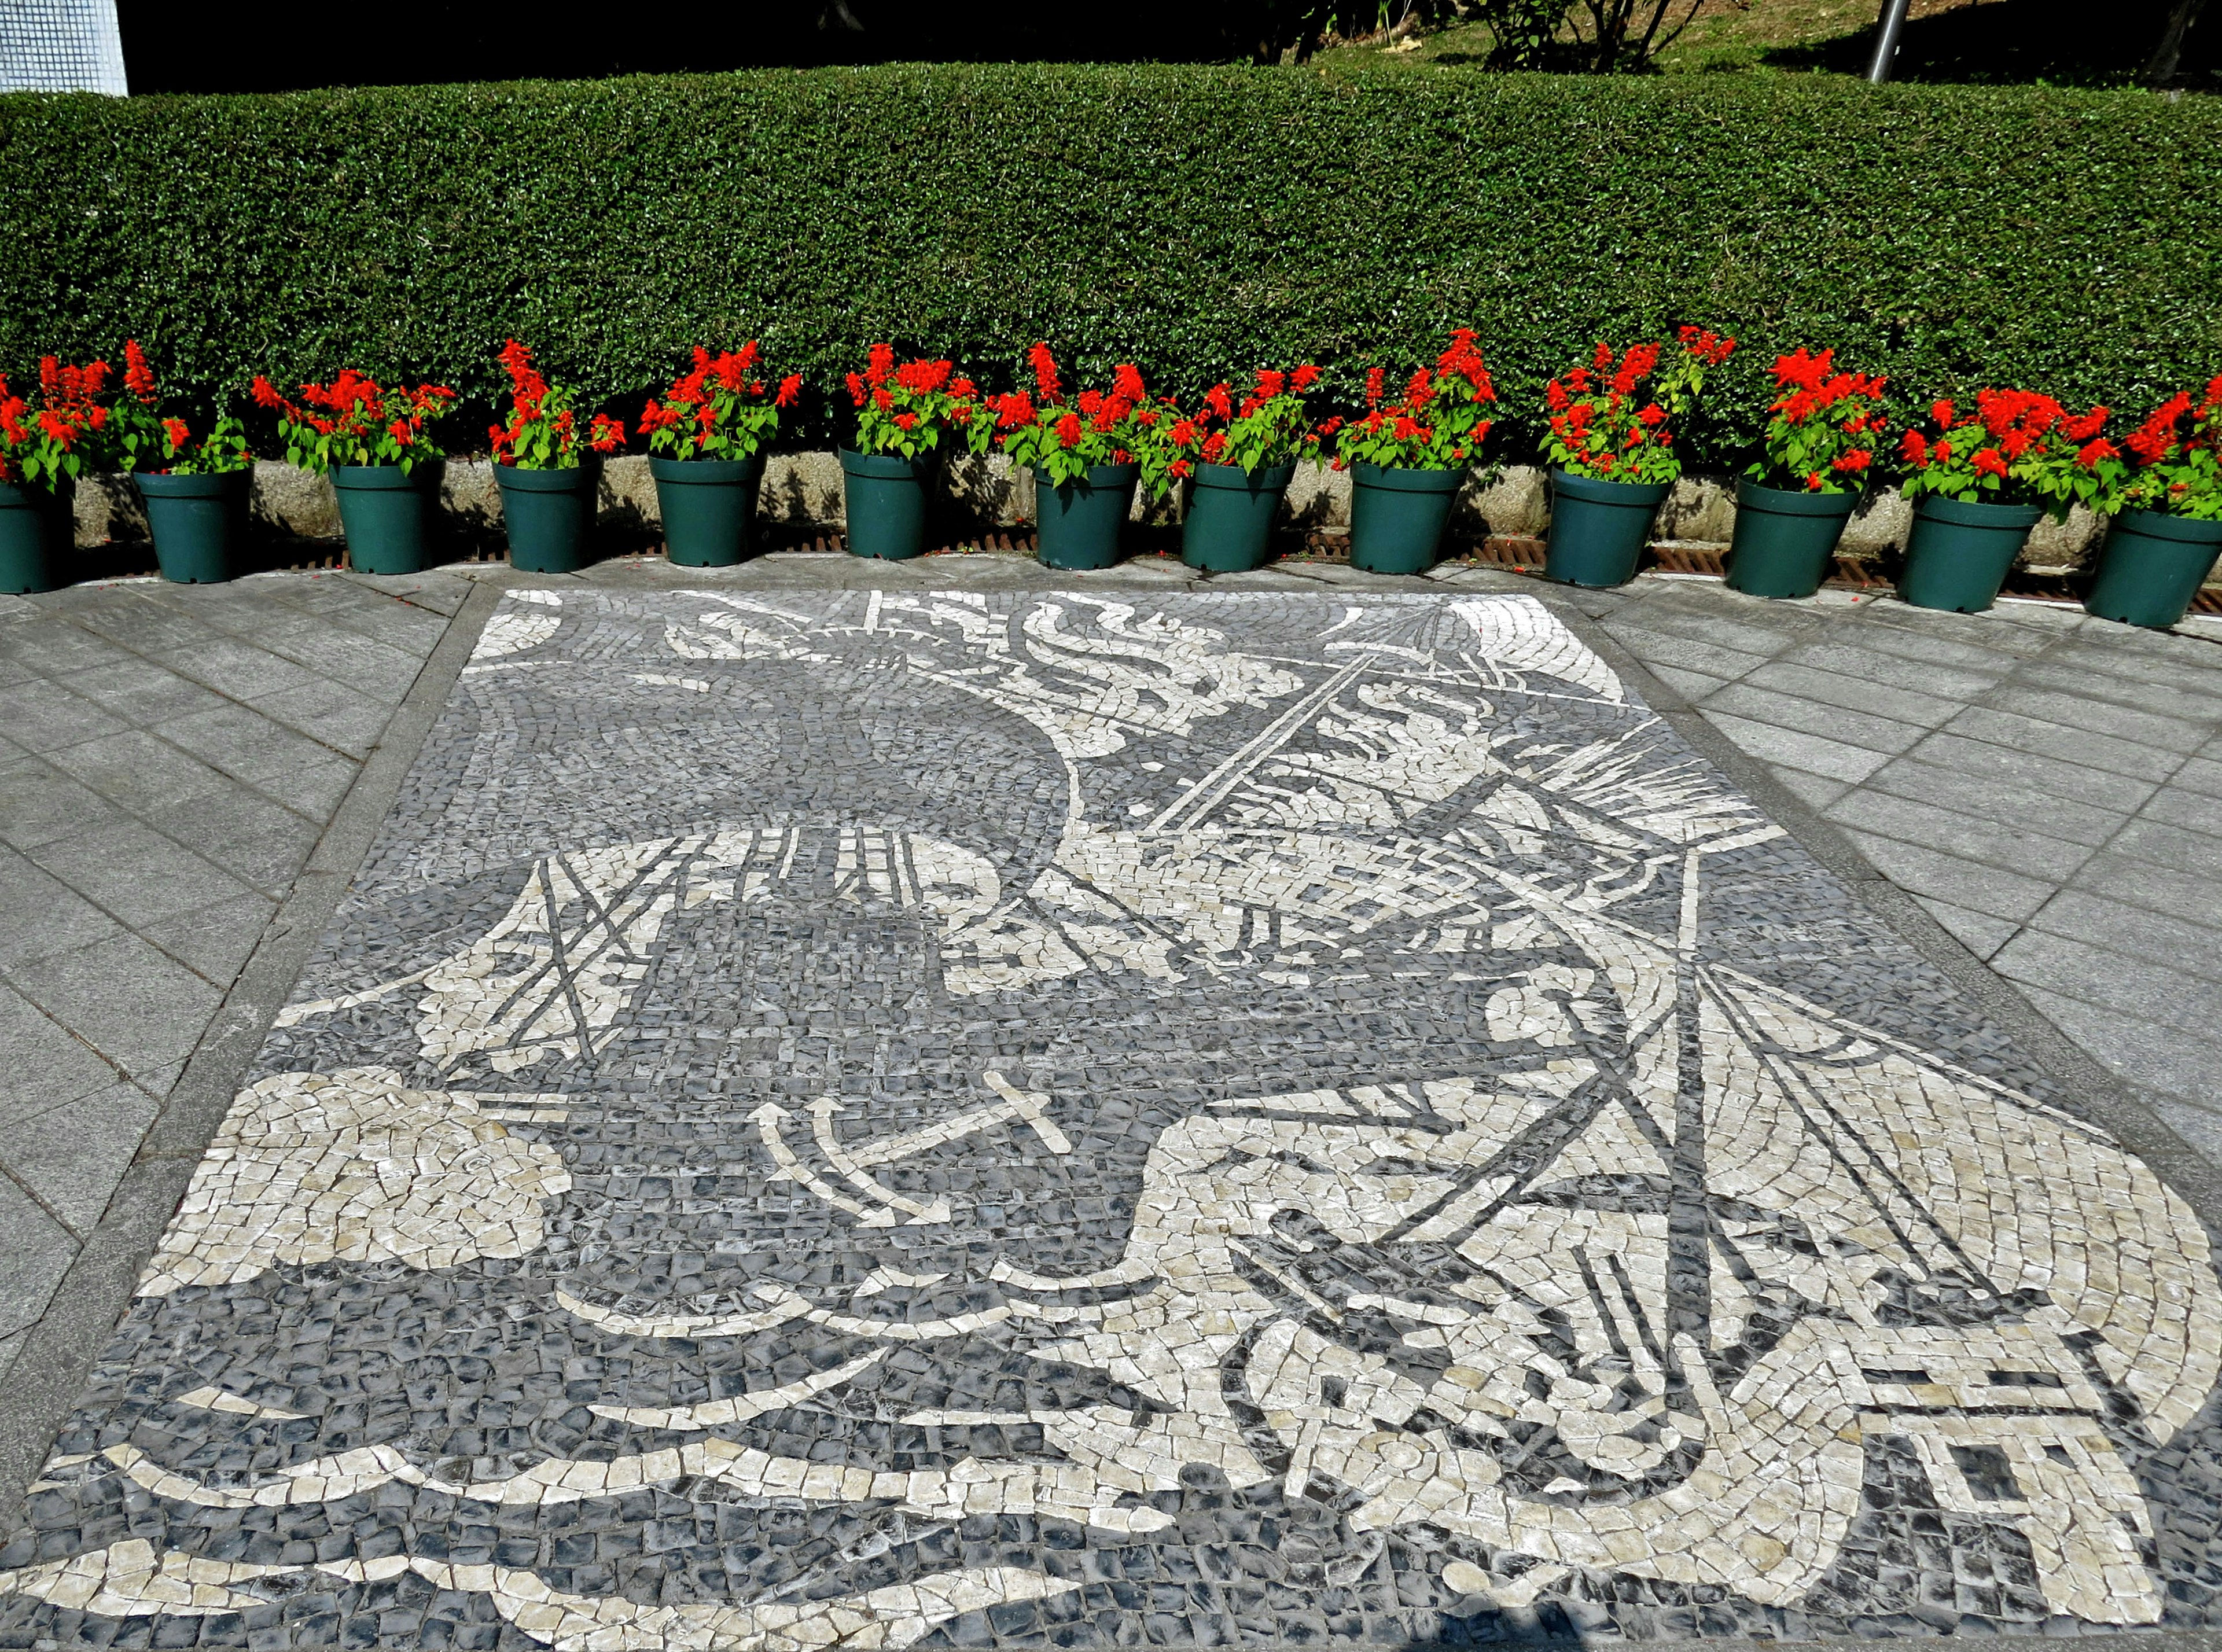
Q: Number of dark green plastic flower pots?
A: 13